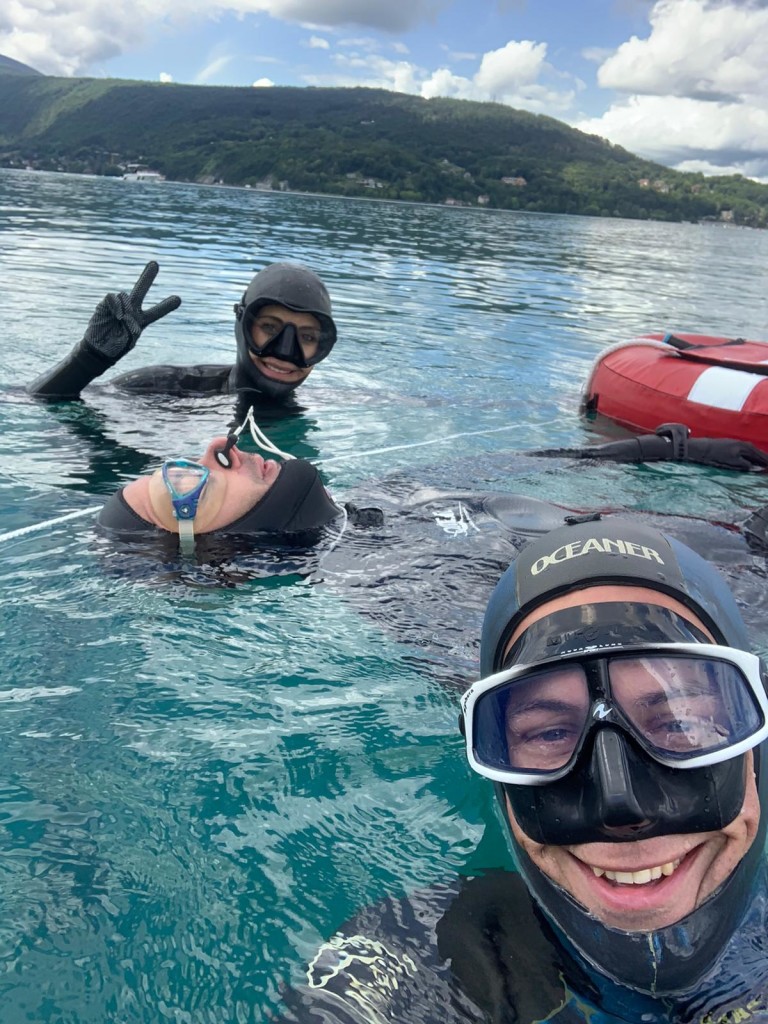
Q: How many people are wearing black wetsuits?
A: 3